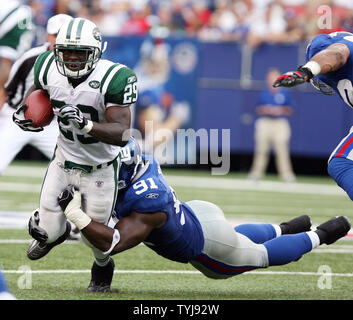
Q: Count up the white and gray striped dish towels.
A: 0